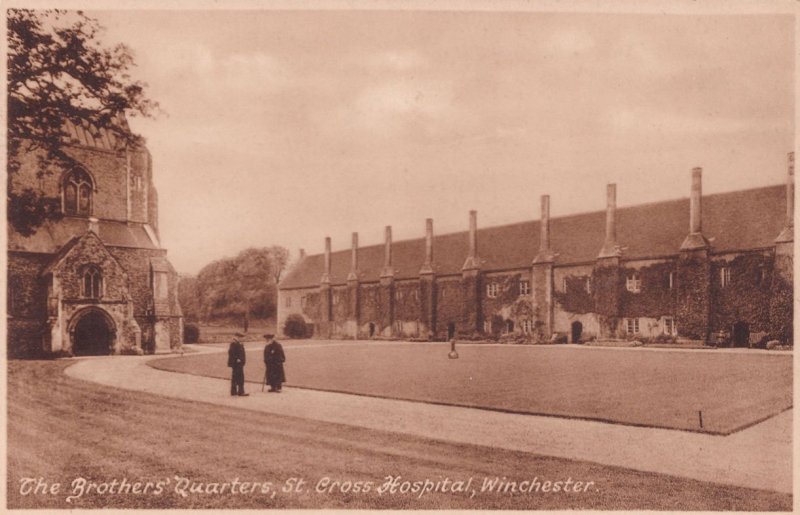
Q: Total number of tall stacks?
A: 9